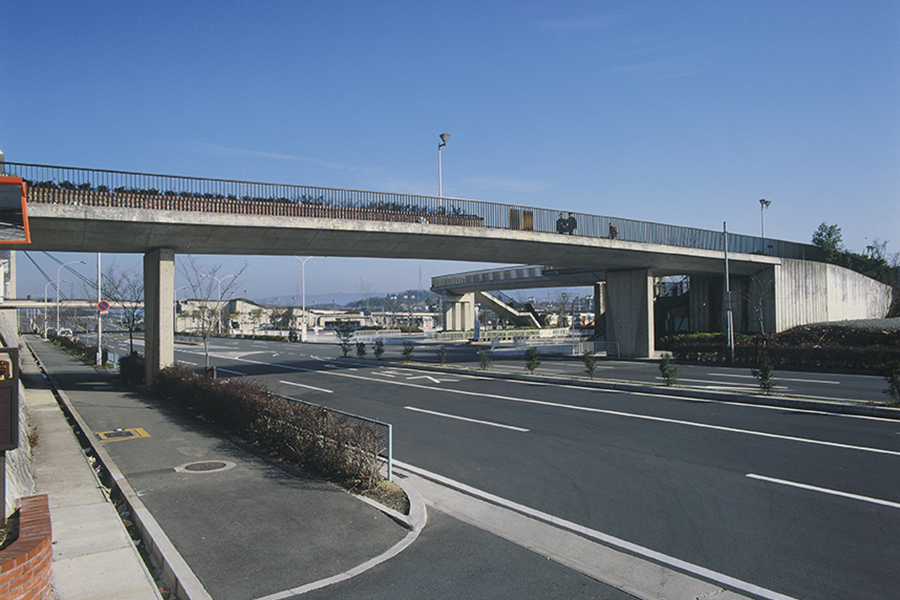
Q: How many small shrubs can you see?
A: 11